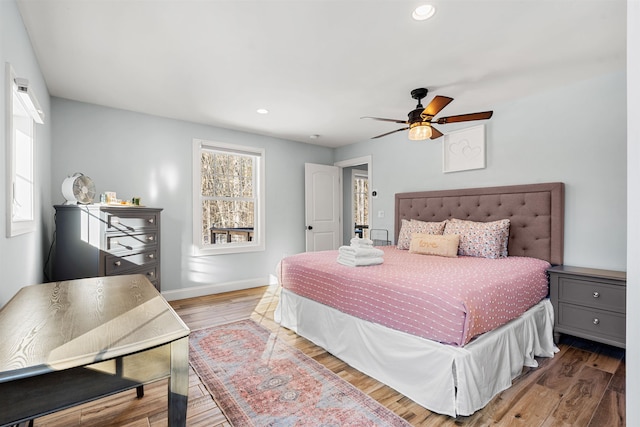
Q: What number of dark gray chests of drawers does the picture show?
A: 2